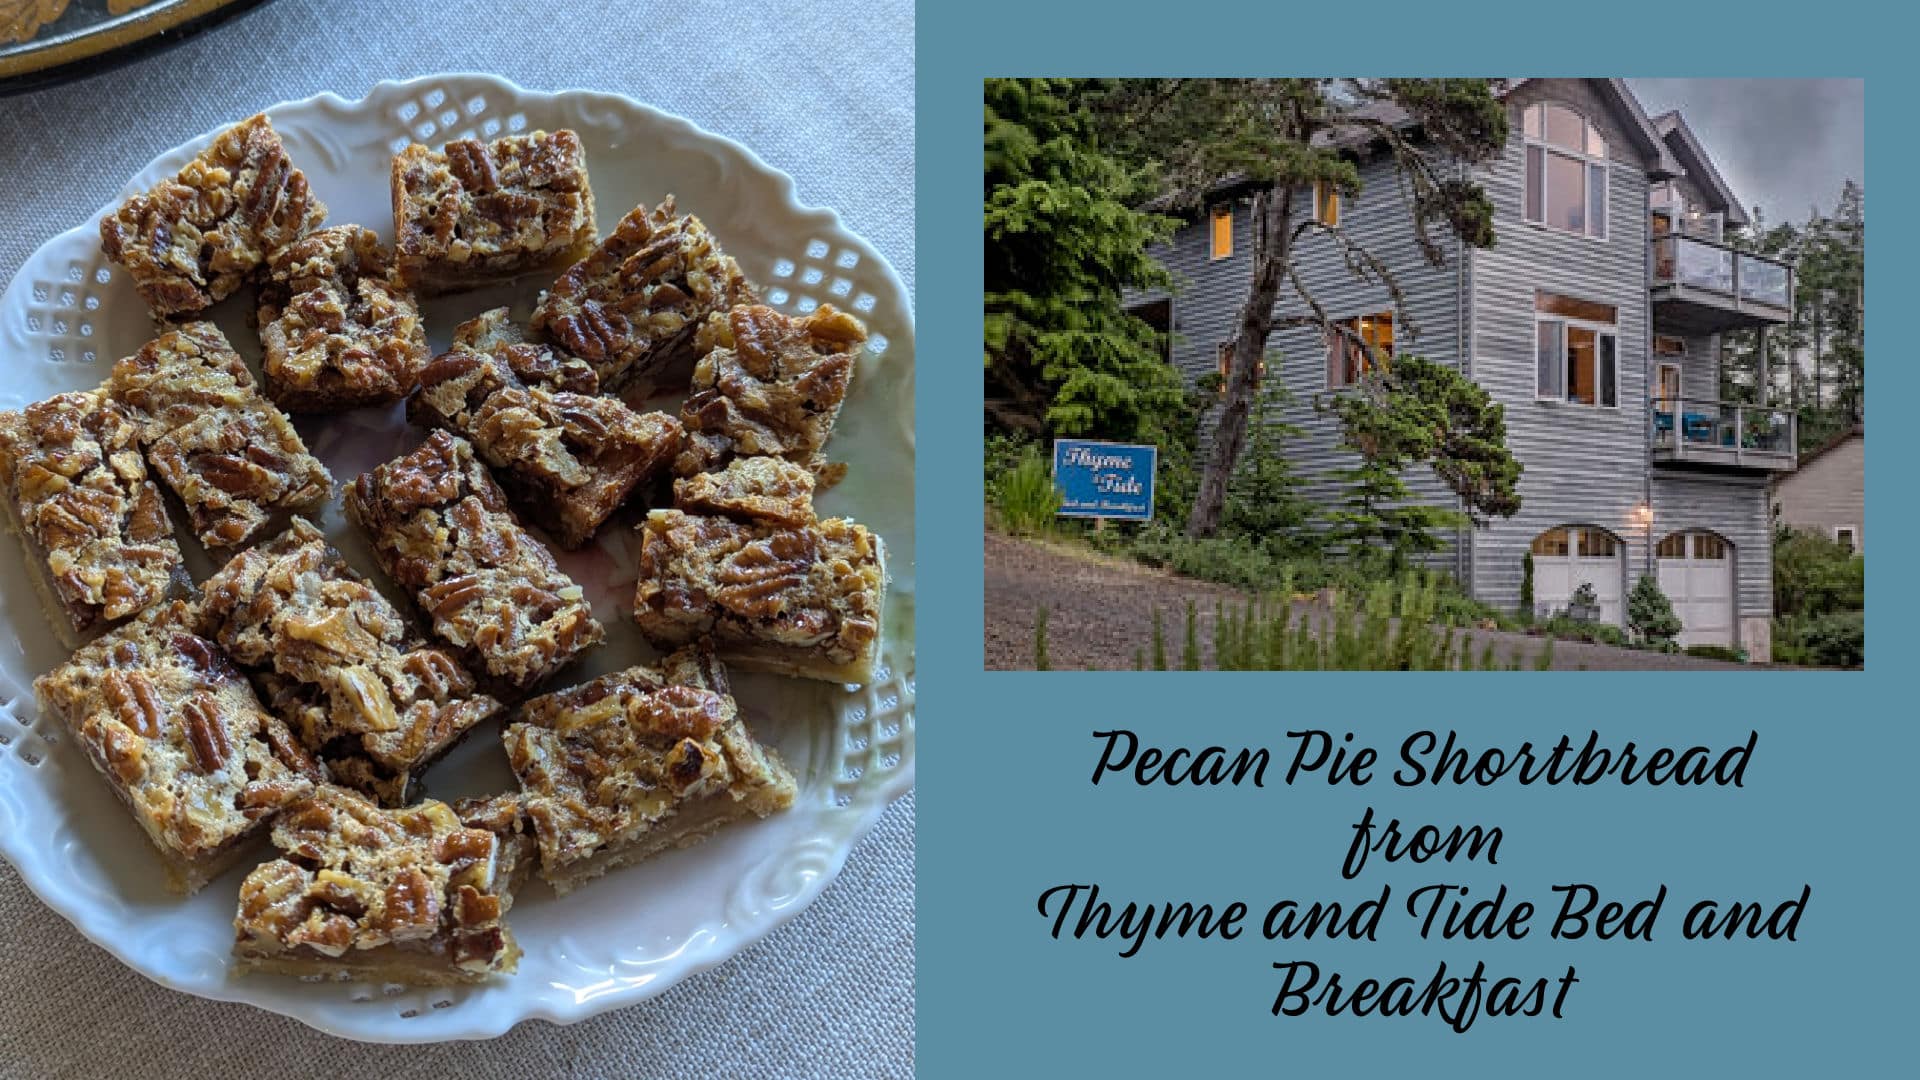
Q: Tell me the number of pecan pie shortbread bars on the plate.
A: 14